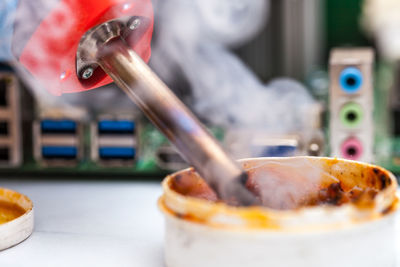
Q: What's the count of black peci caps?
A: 0